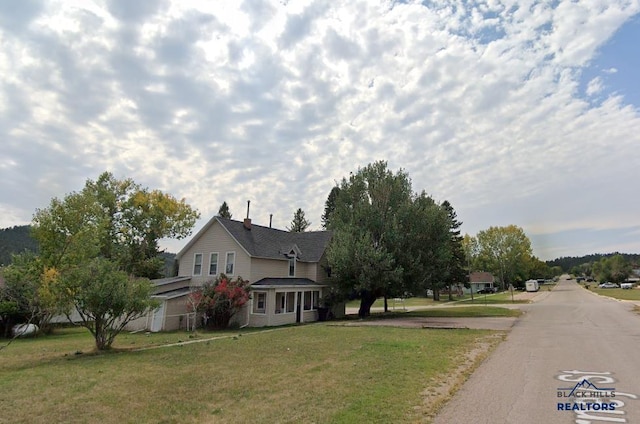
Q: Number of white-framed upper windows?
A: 4